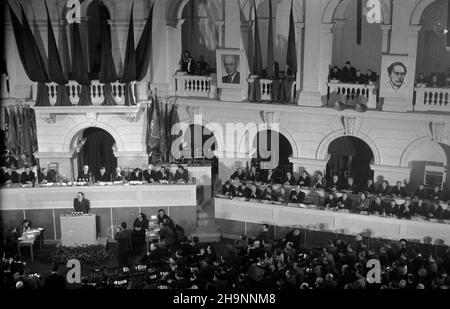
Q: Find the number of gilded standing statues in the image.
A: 0